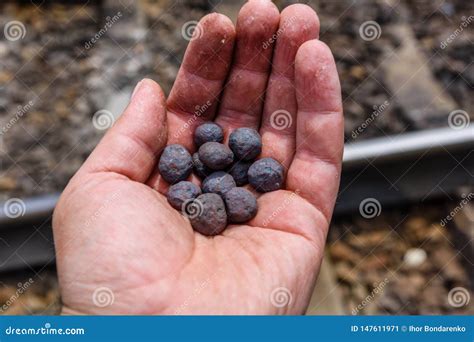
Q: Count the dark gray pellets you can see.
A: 11